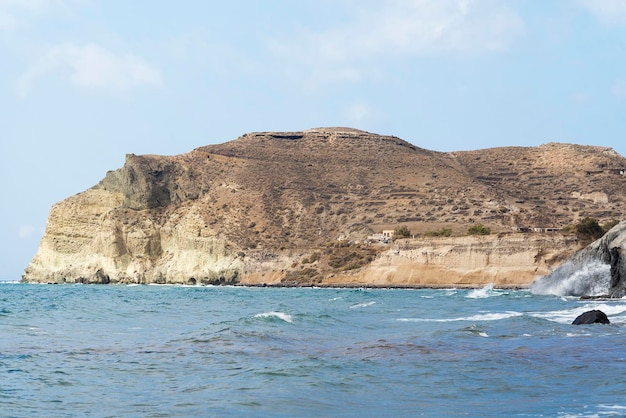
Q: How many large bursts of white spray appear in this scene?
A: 1